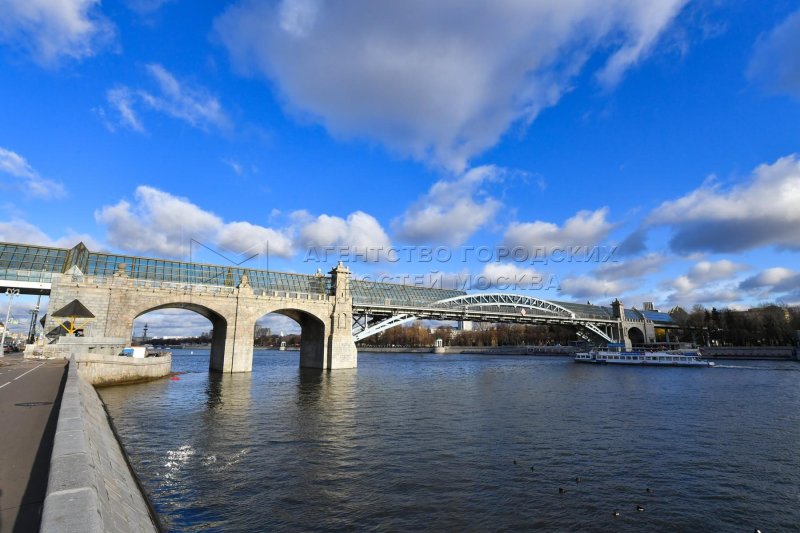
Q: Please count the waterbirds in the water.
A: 8